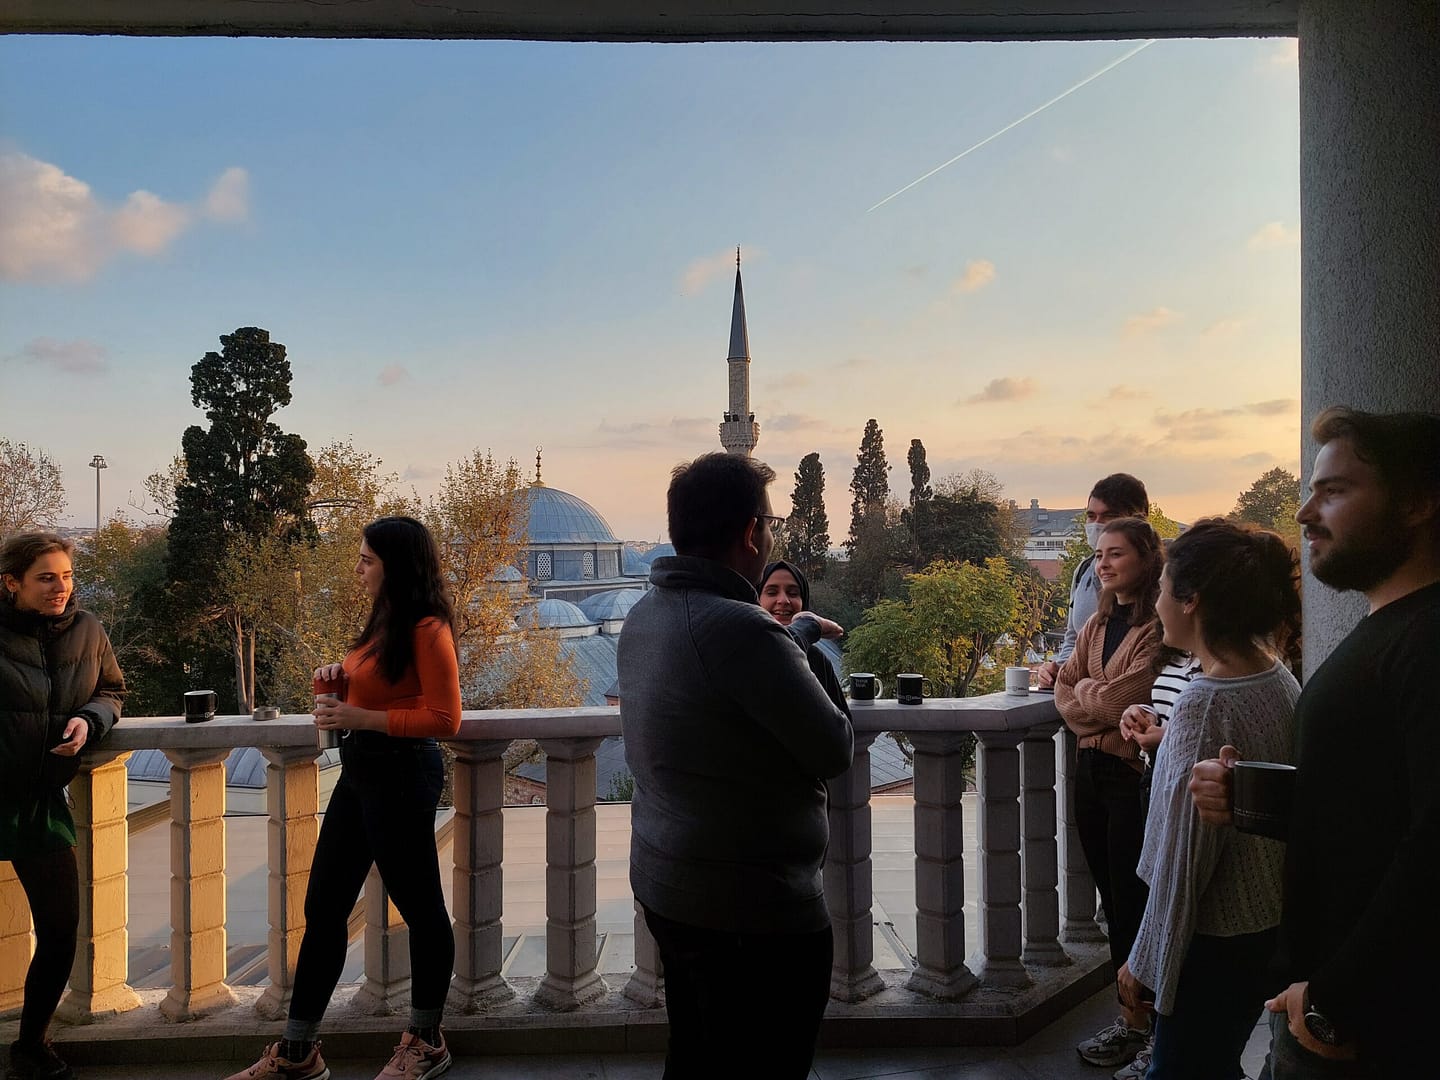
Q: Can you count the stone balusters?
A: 13